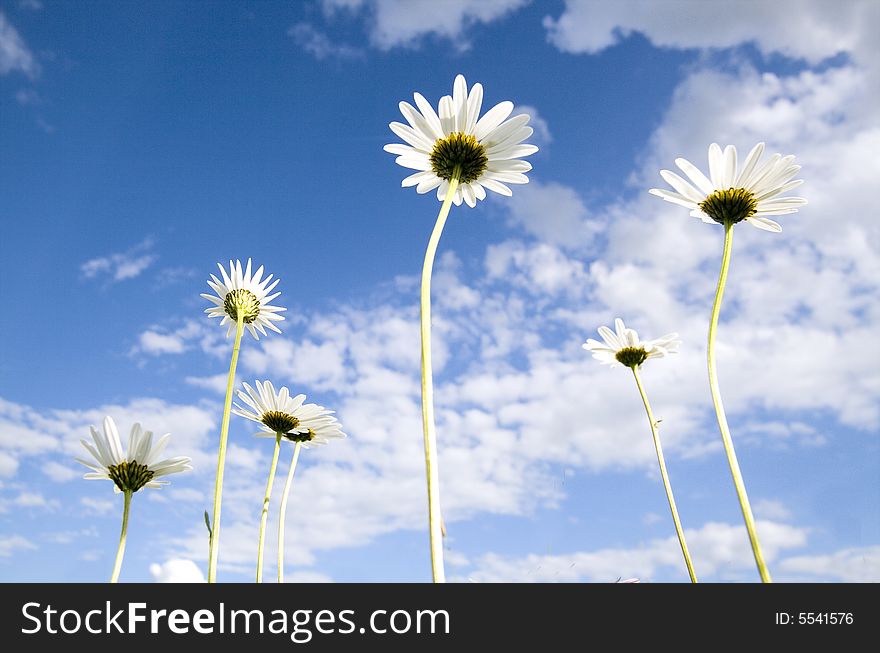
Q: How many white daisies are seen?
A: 7